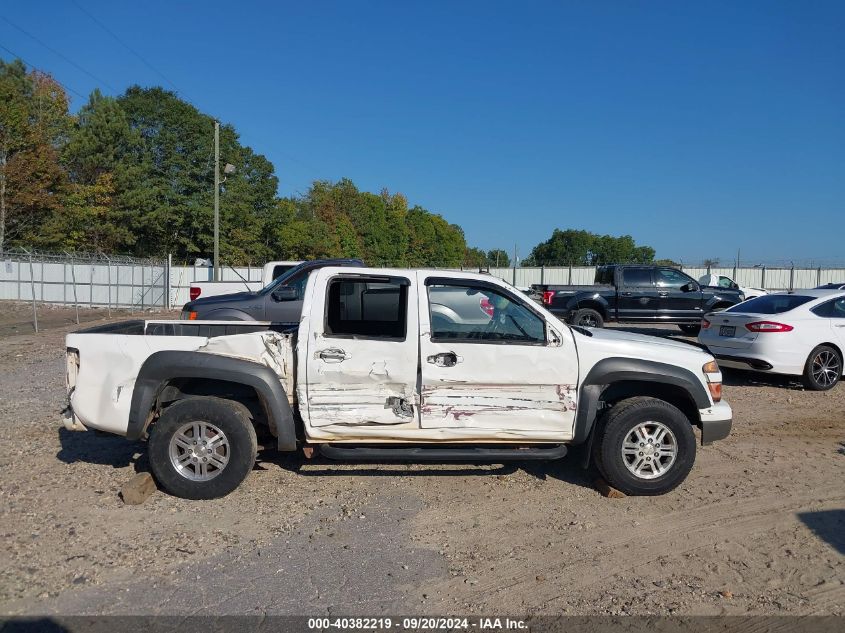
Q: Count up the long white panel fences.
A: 1